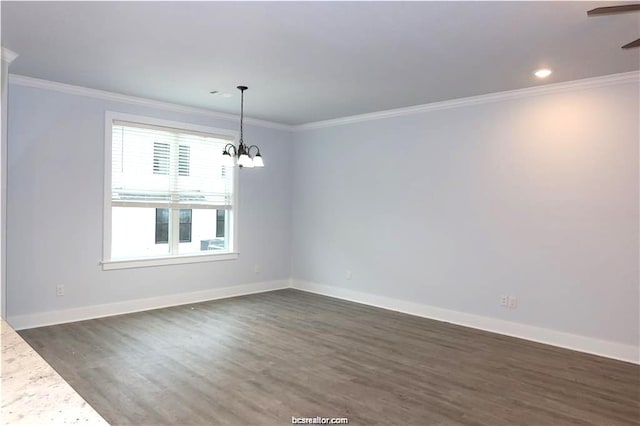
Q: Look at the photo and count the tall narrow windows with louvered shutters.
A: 2